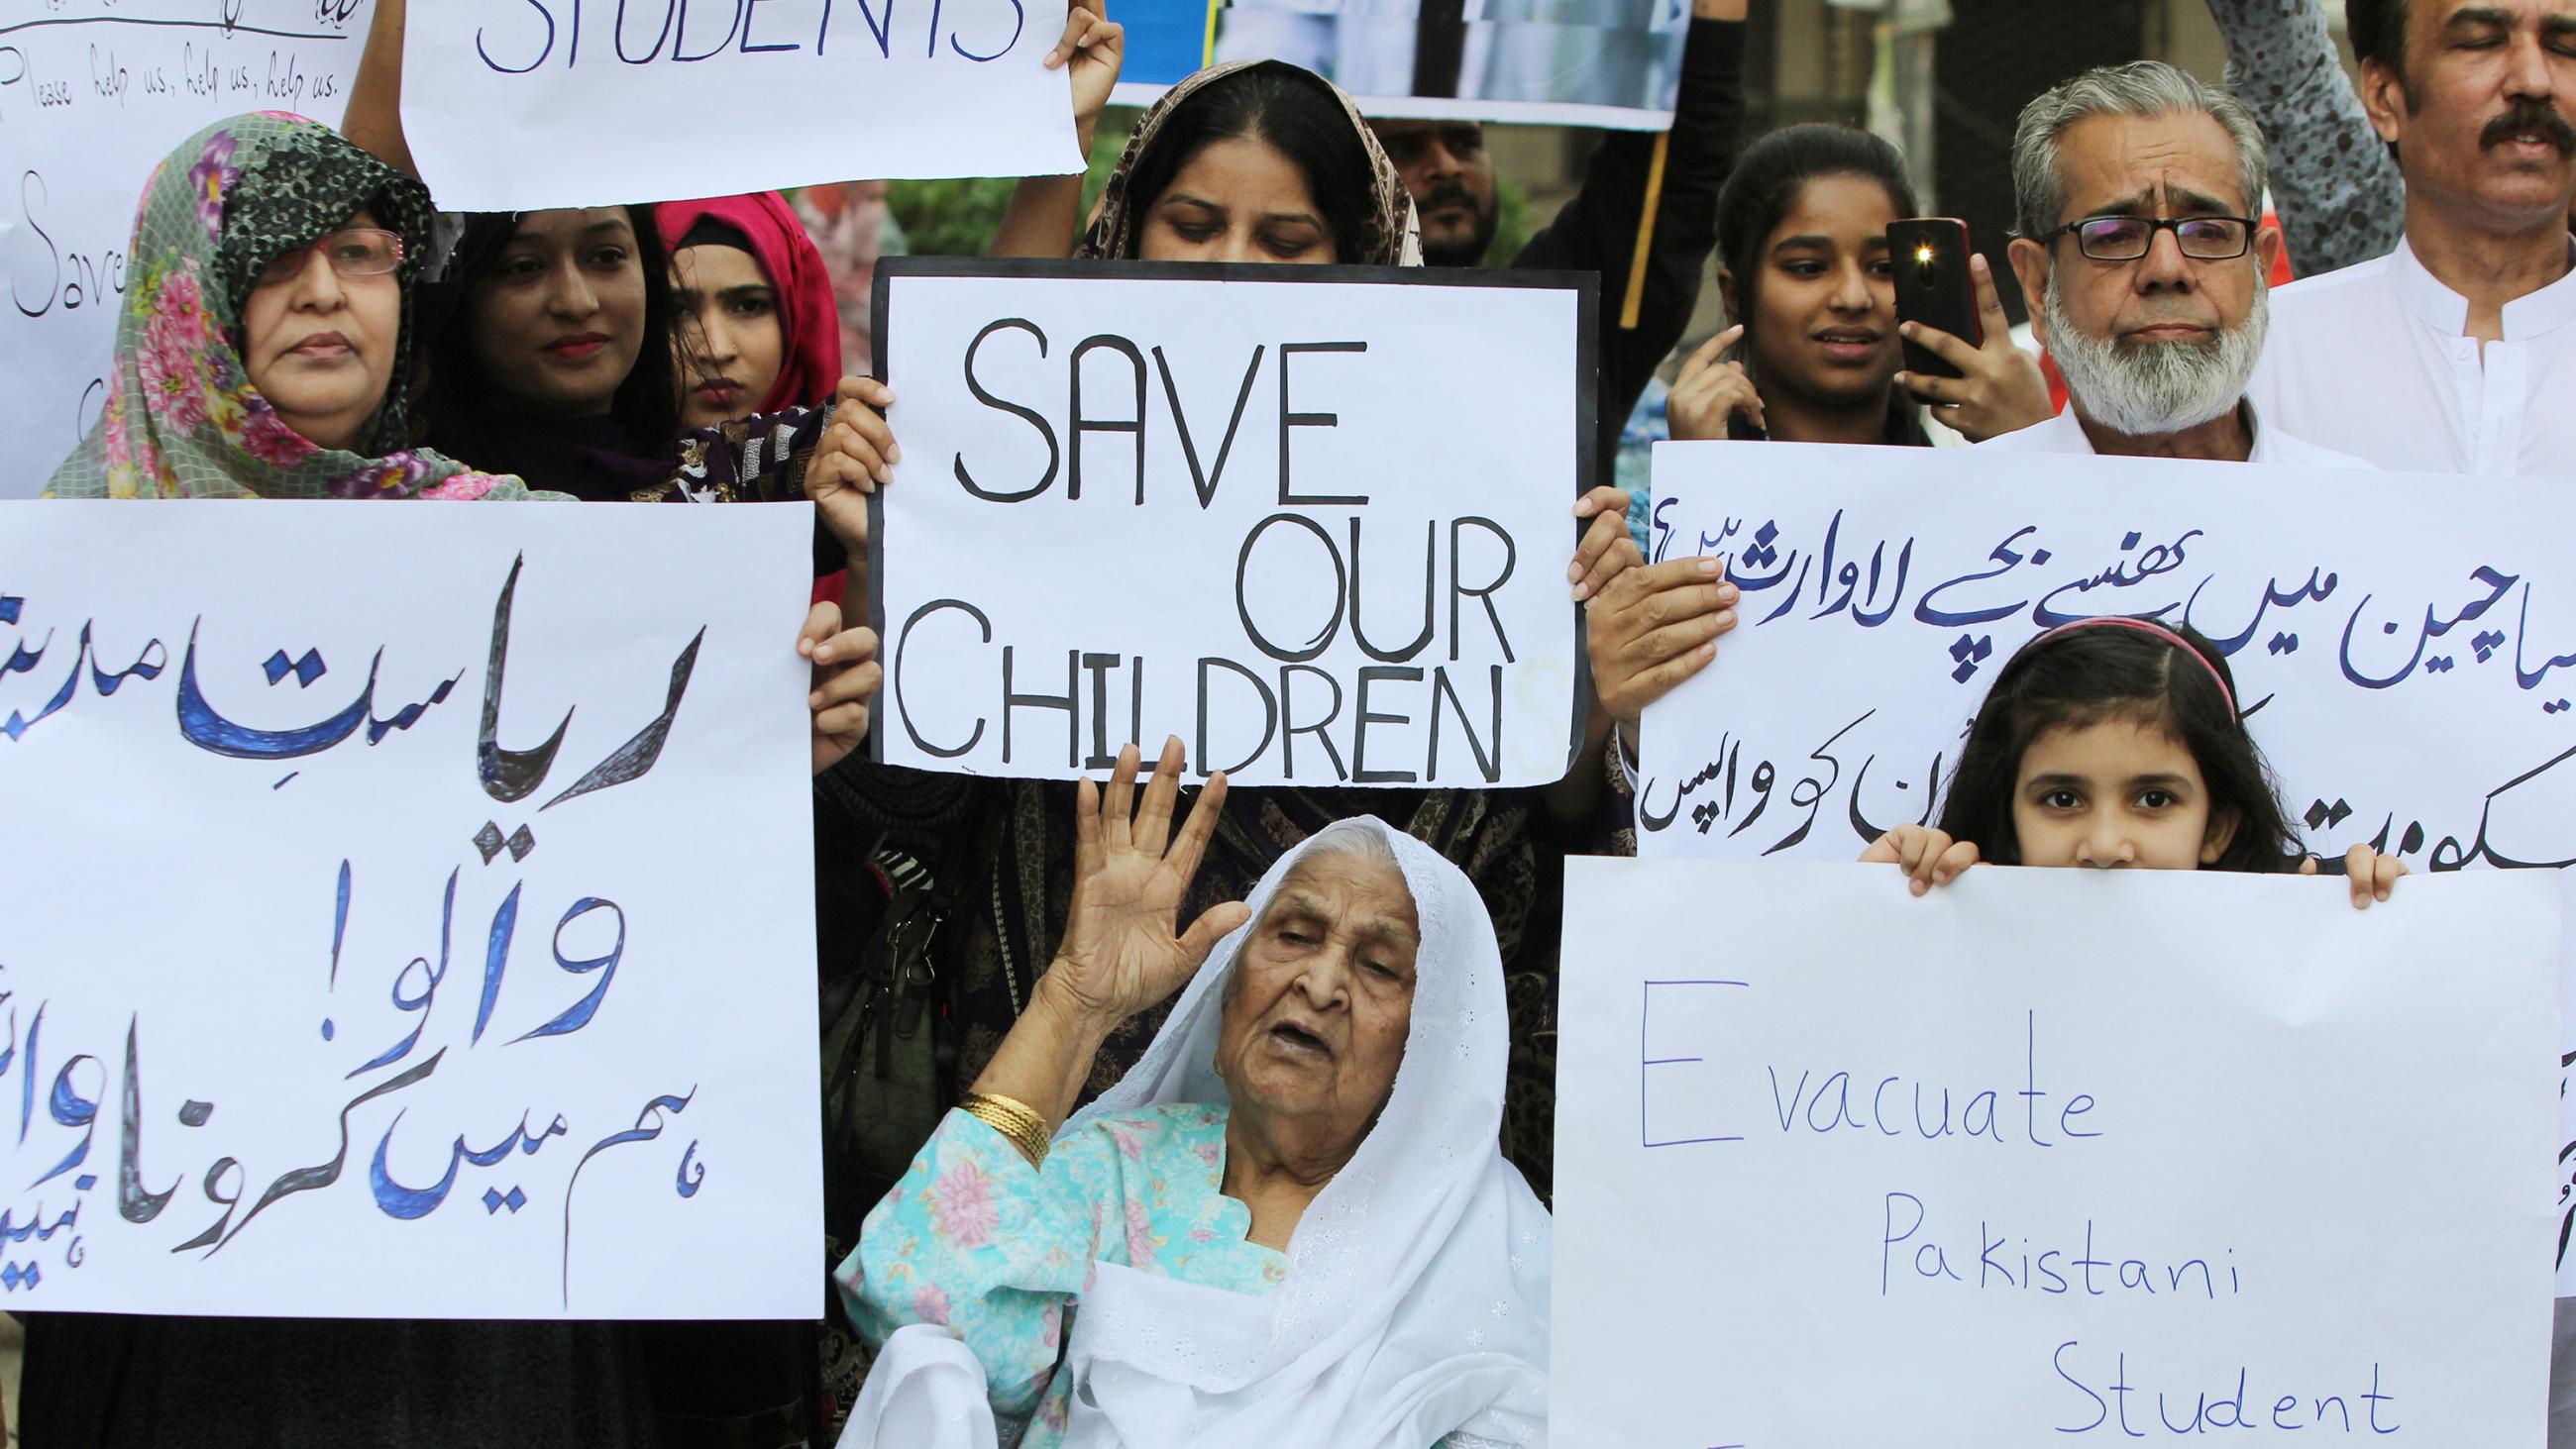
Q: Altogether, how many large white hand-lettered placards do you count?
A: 6